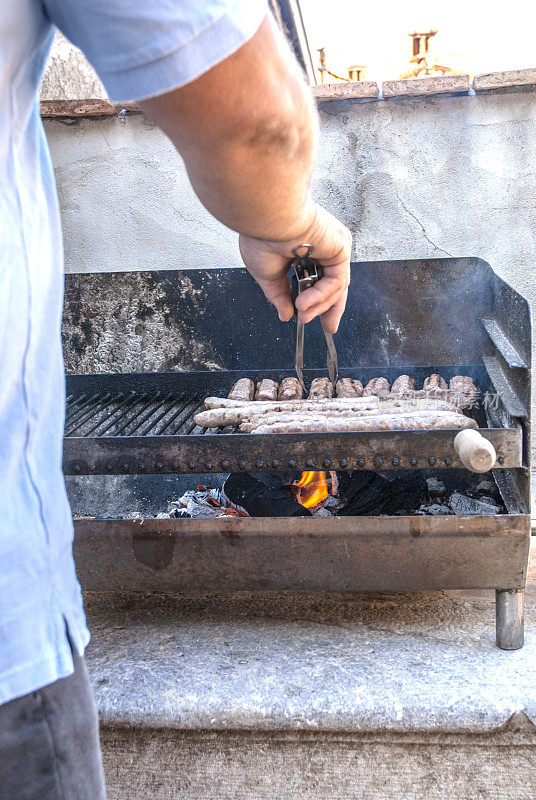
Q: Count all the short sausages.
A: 9